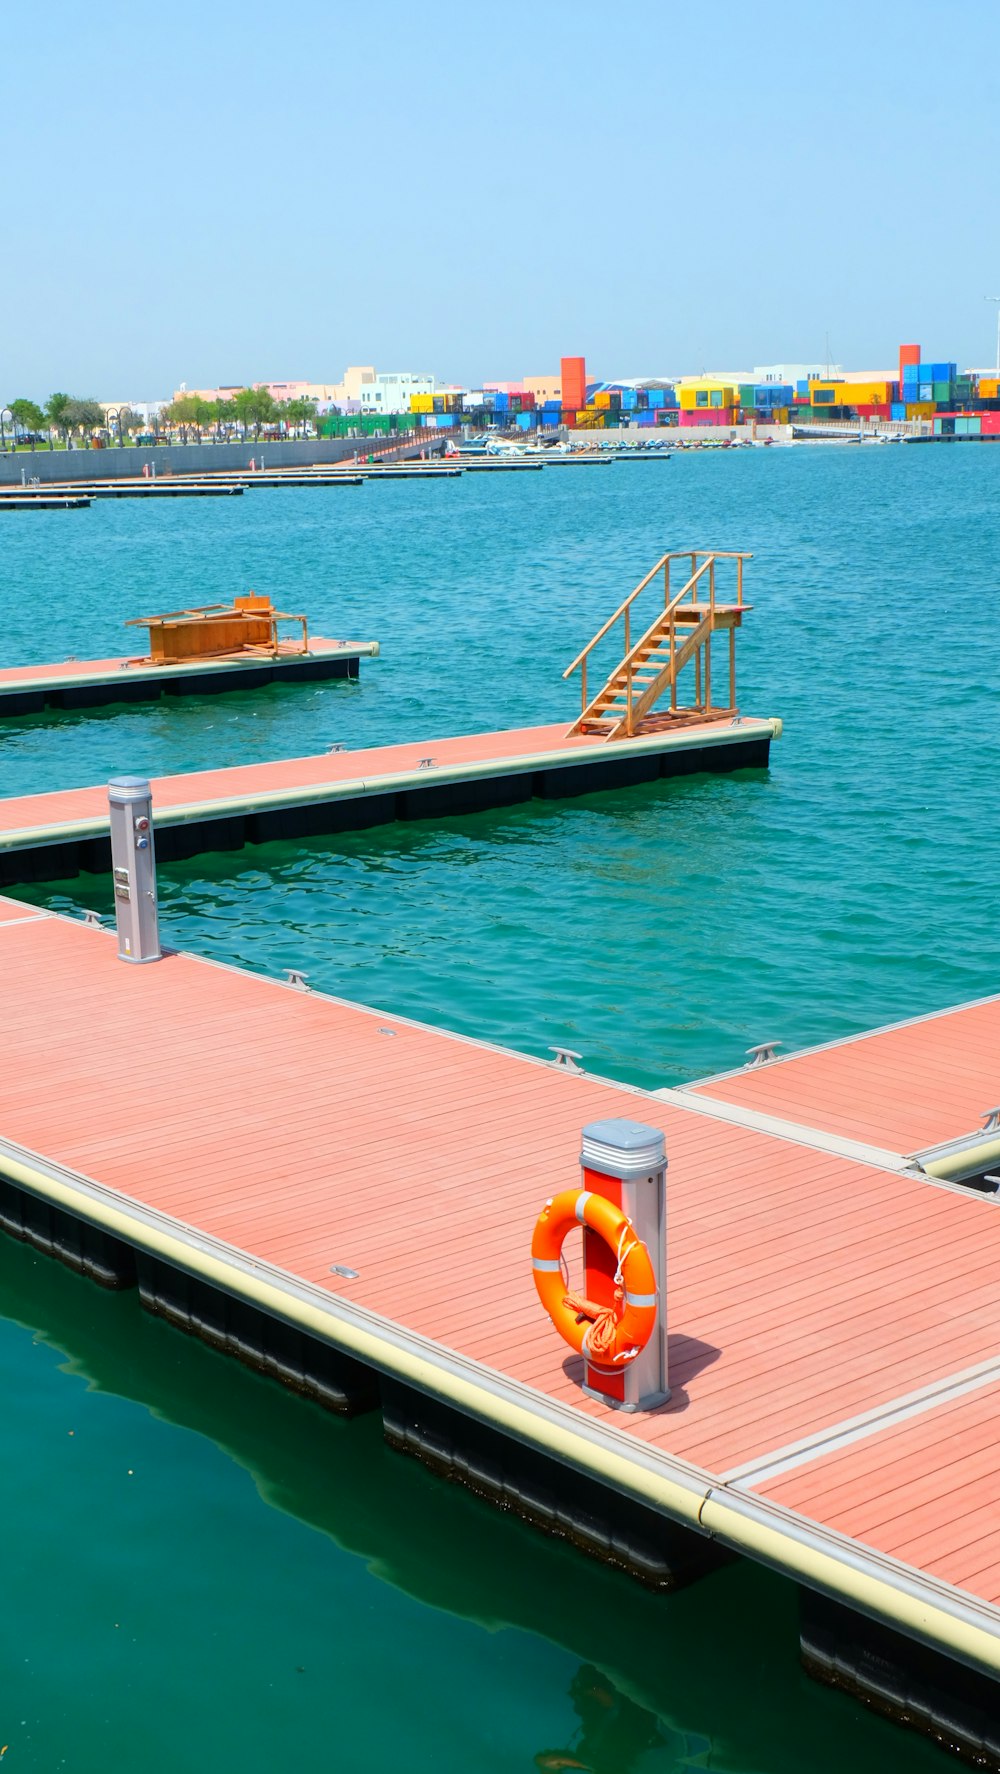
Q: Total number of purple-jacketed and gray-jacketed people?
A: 0